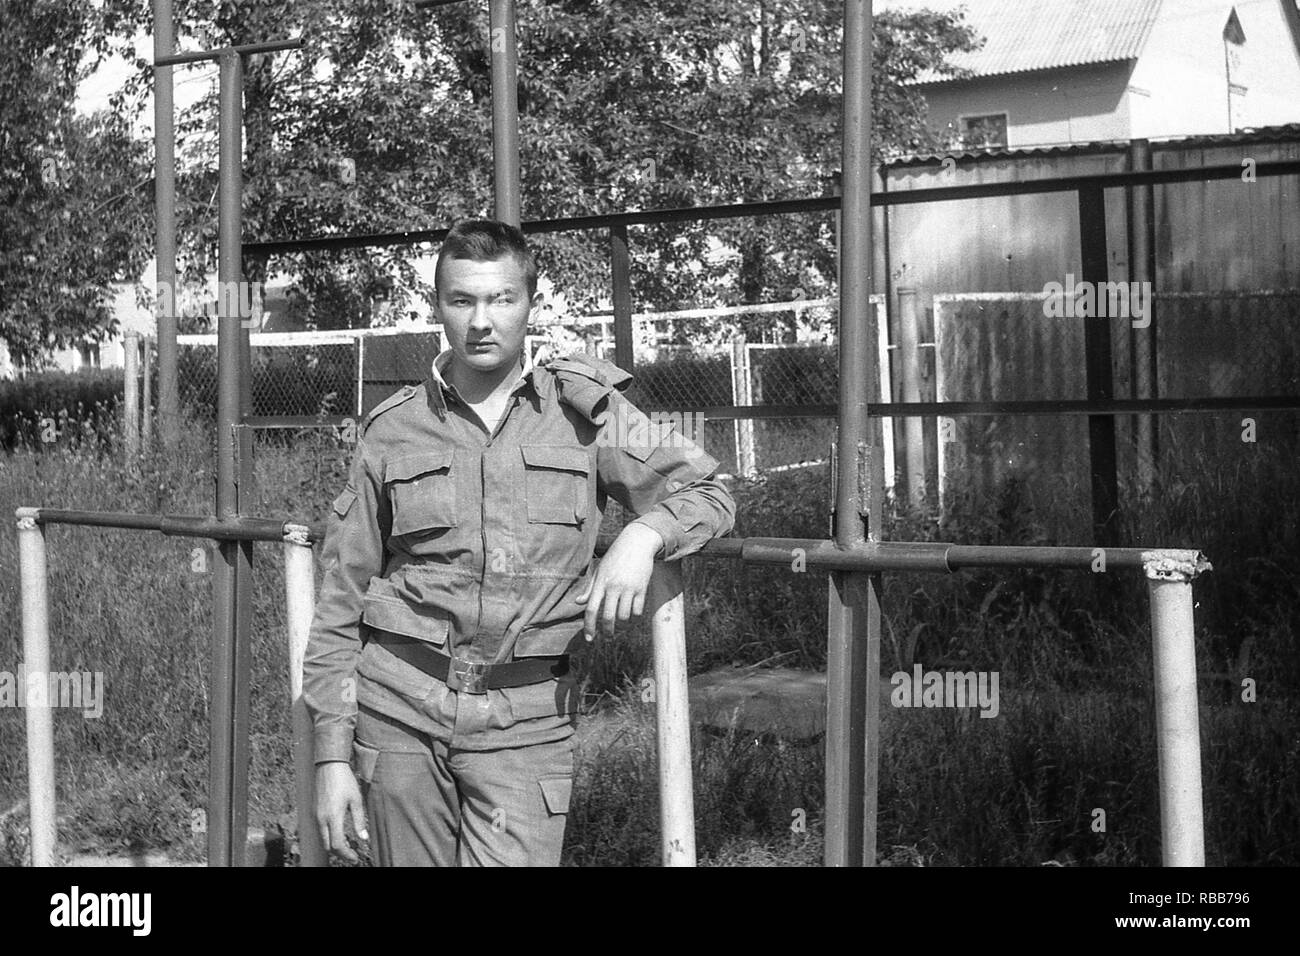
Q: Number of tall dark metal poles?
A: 4